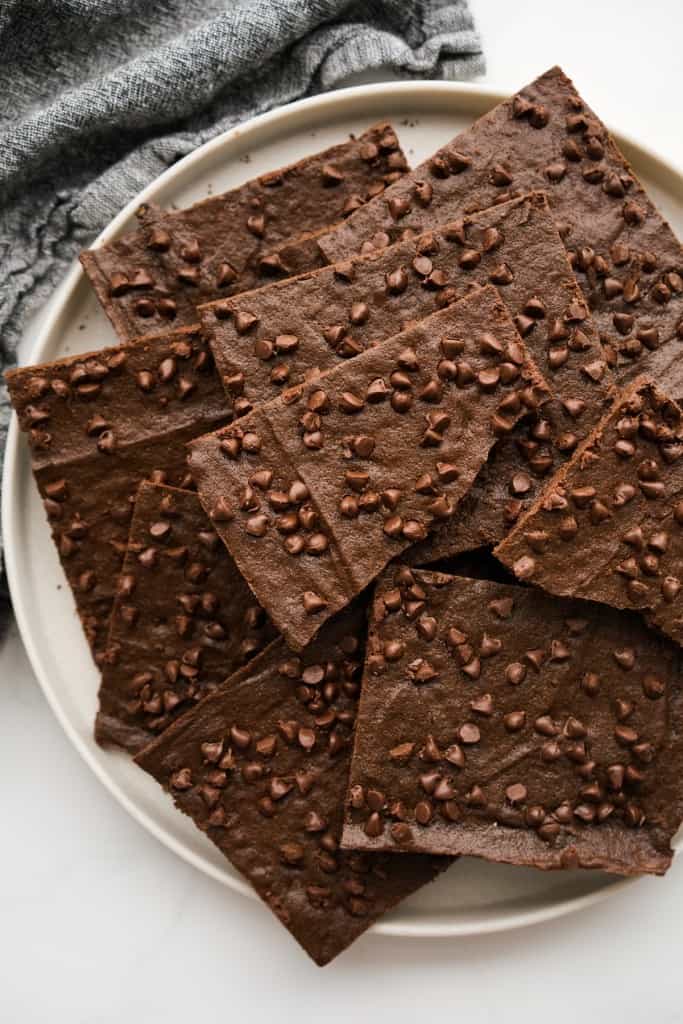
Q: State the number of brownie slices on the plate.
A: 9